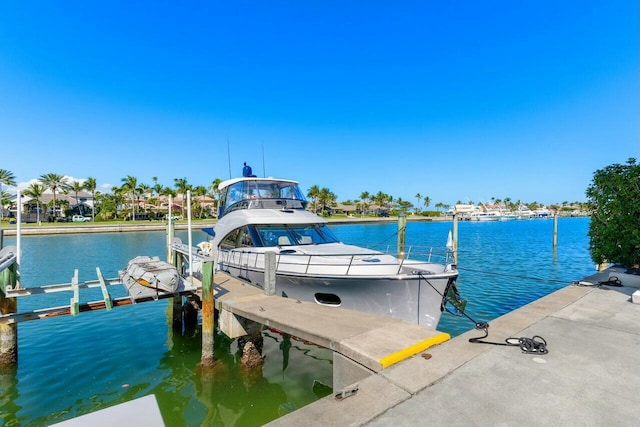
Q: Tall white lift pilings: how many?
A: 3